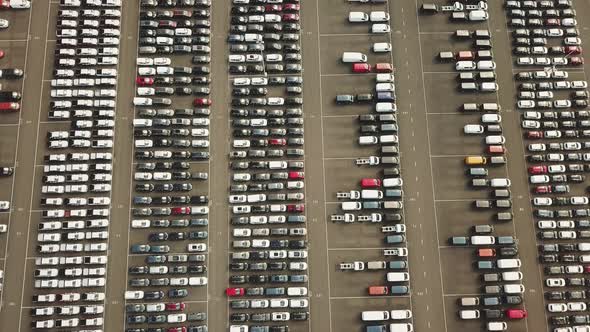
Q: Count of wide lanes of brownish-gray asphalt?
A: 6